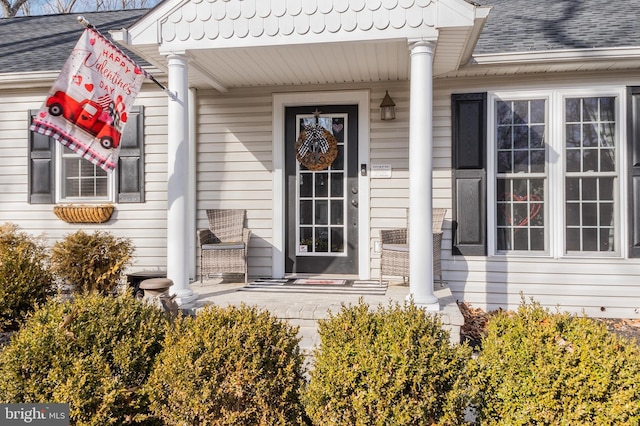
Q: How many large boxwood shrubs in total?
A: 4